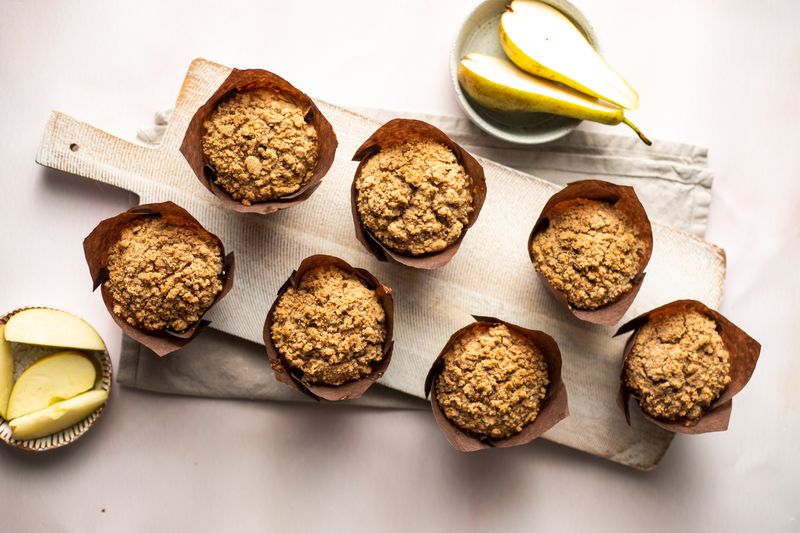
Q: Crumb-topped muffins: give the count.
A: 7